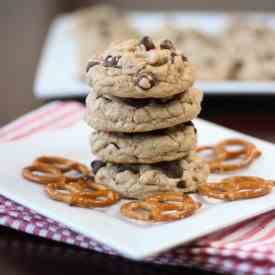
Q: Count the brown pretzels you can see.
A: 5